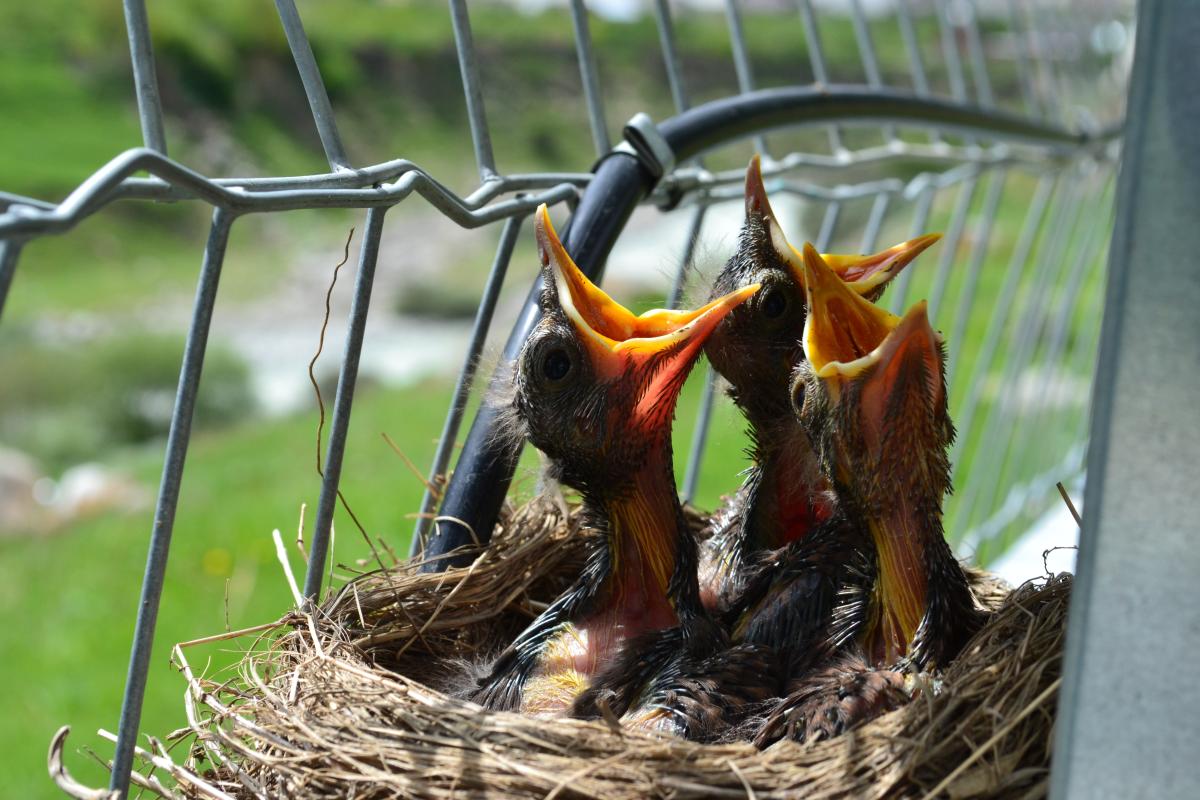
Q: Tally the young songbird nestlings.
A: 3